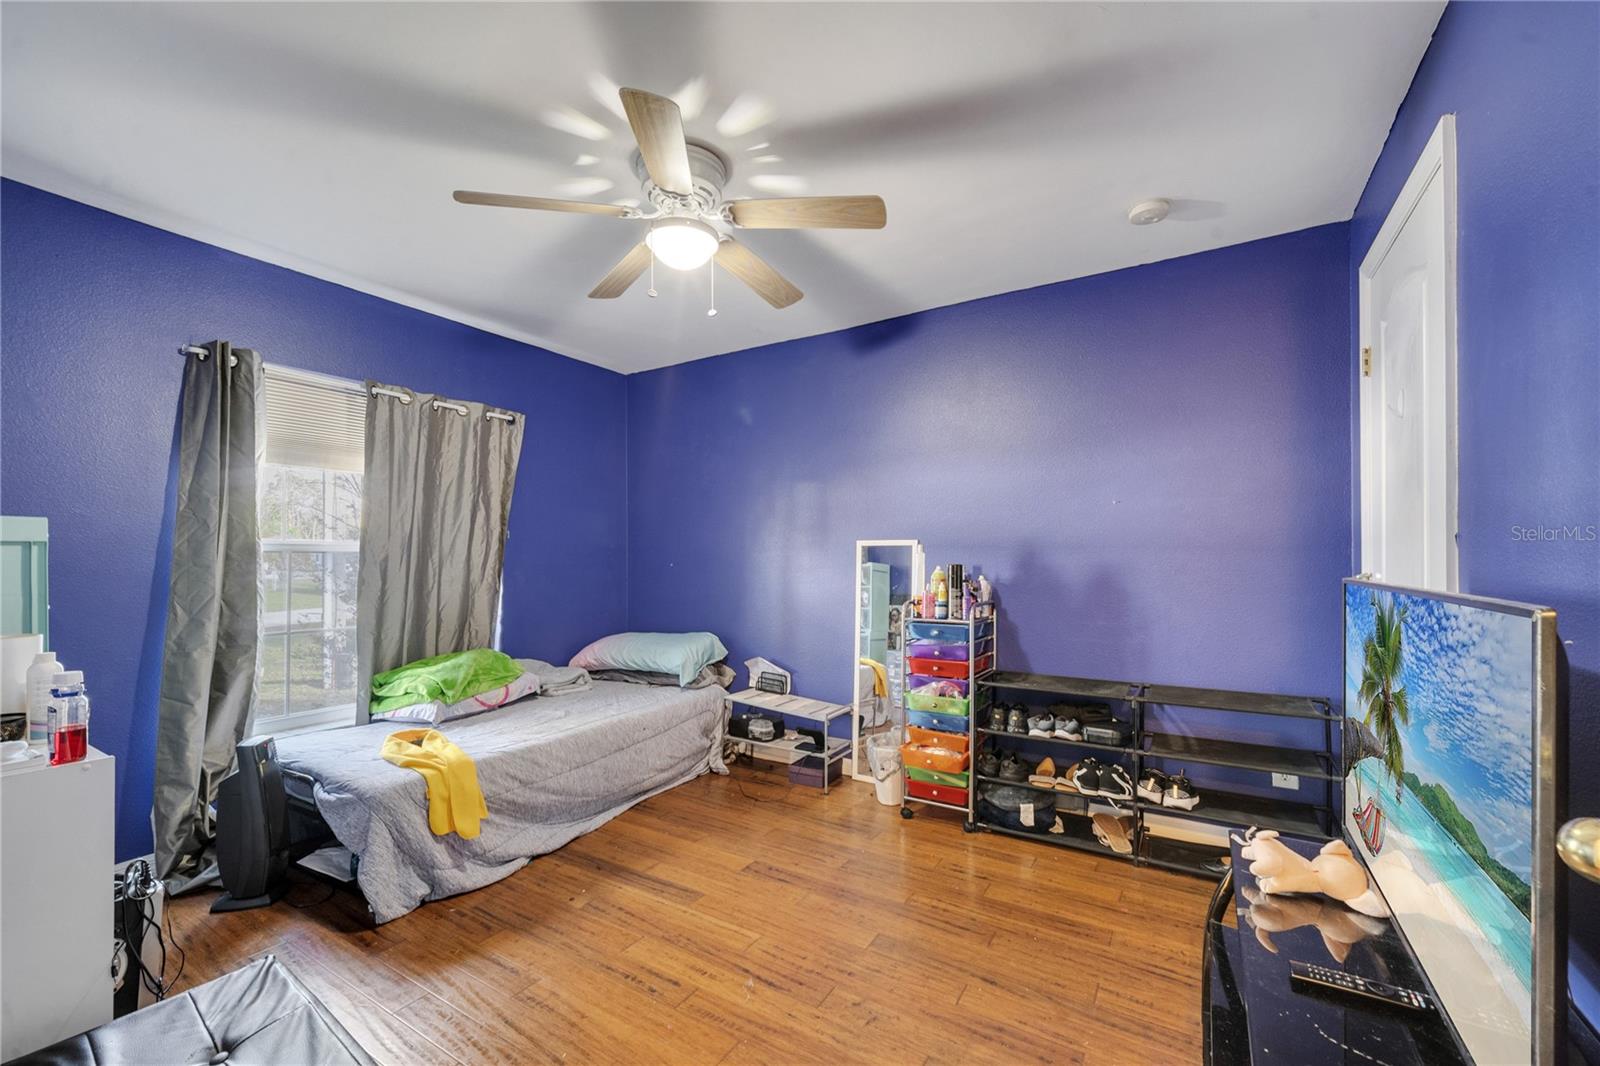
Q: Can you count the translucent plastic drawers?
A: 10